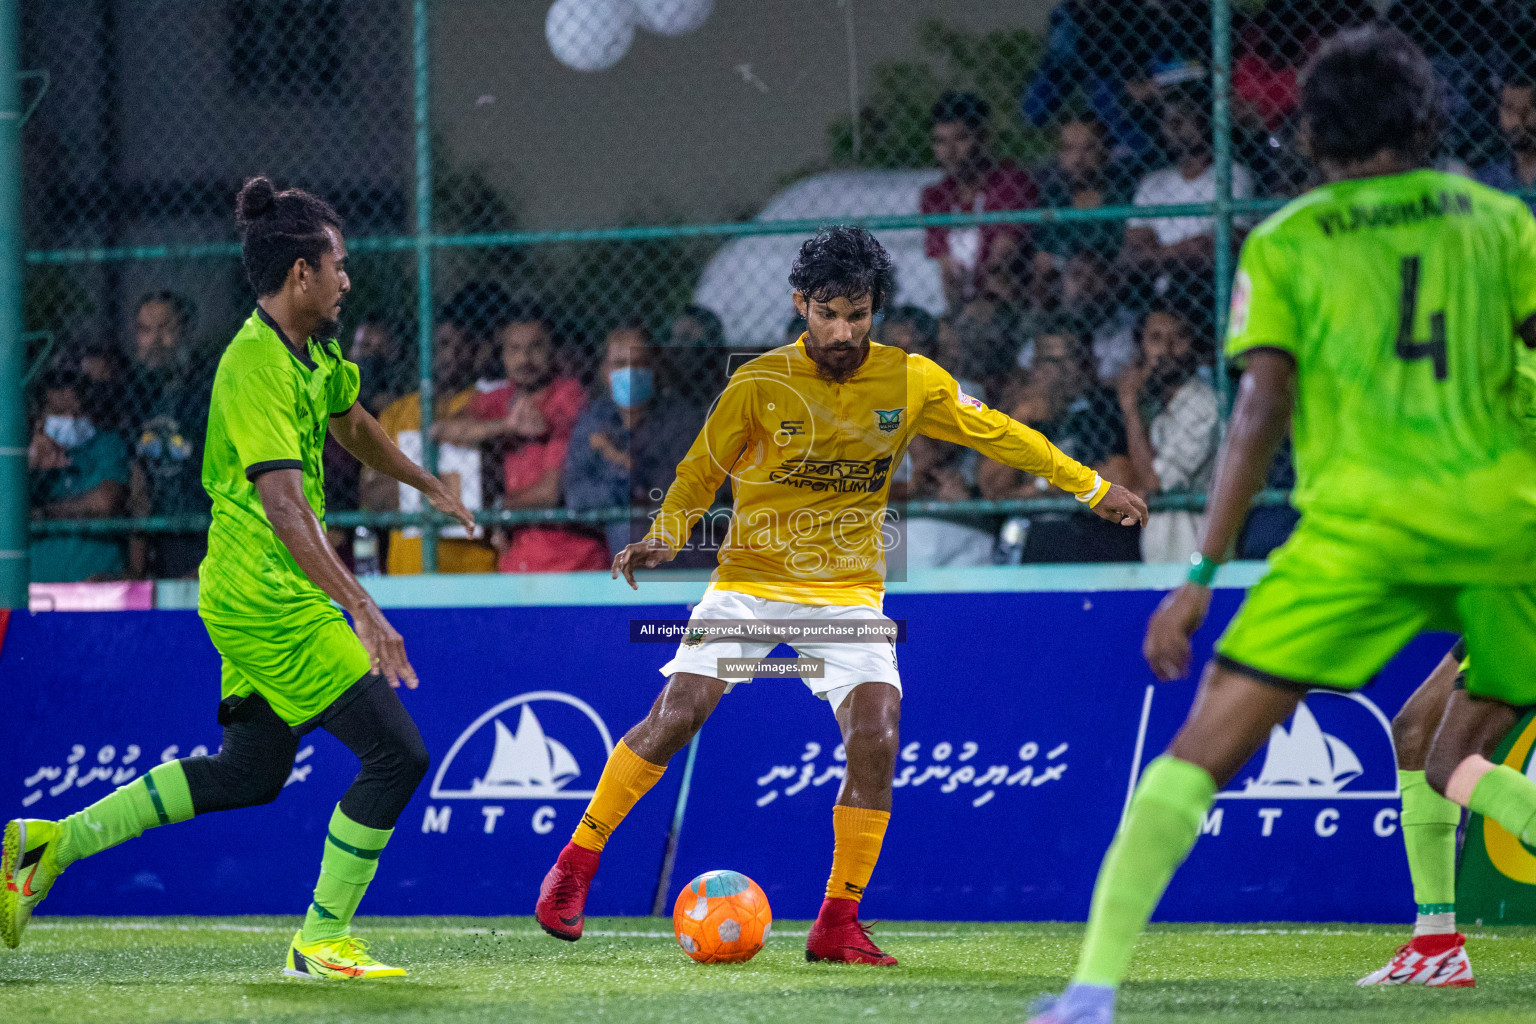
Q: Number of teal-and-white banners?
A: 0